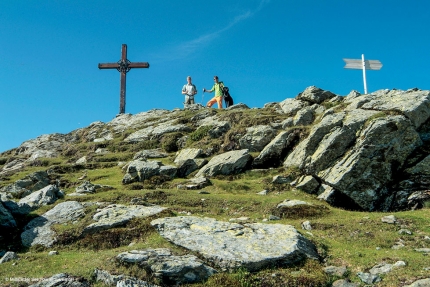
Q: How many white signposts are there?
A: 1